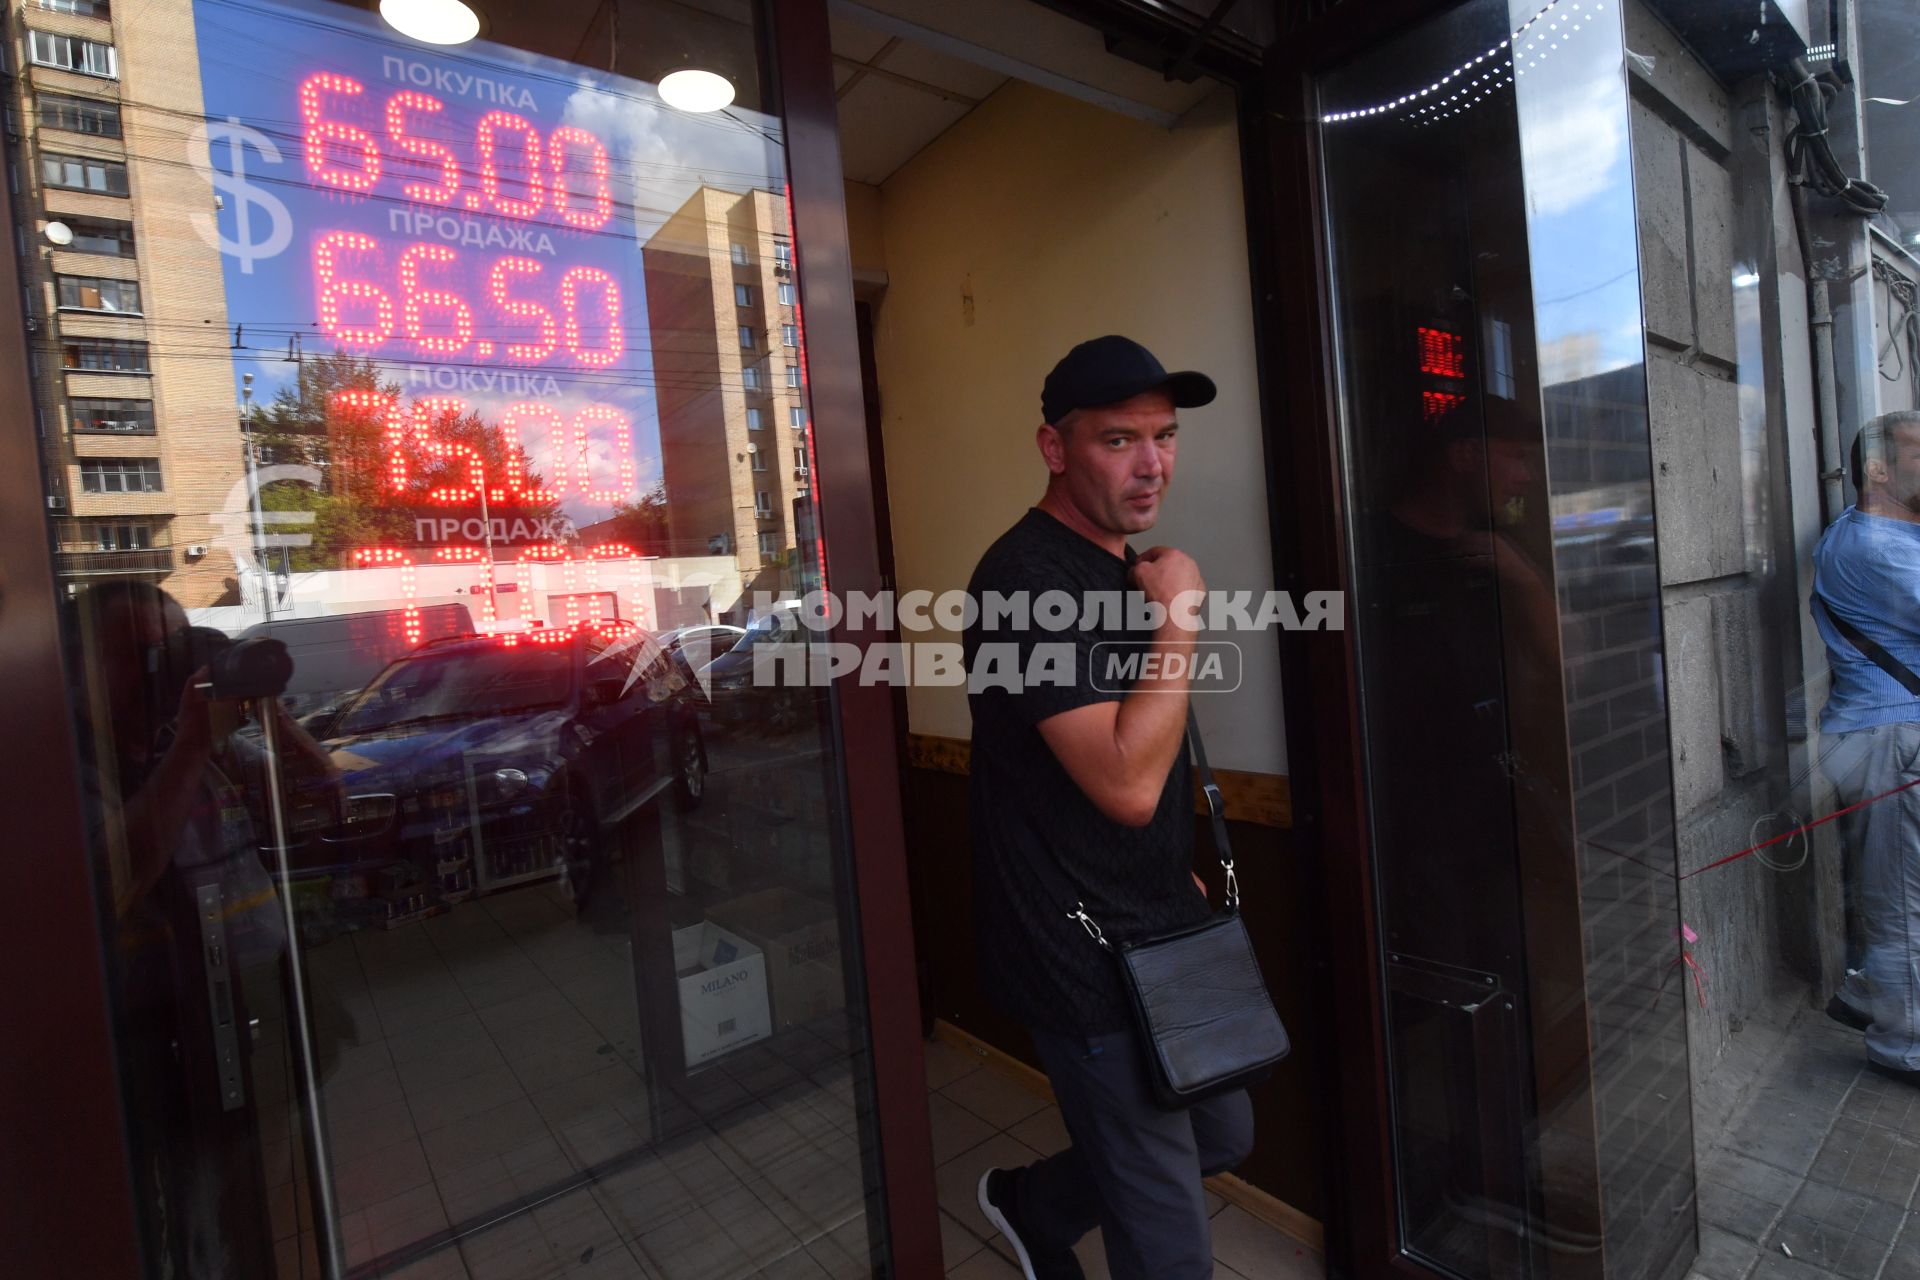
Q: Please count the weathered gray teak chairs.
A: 0